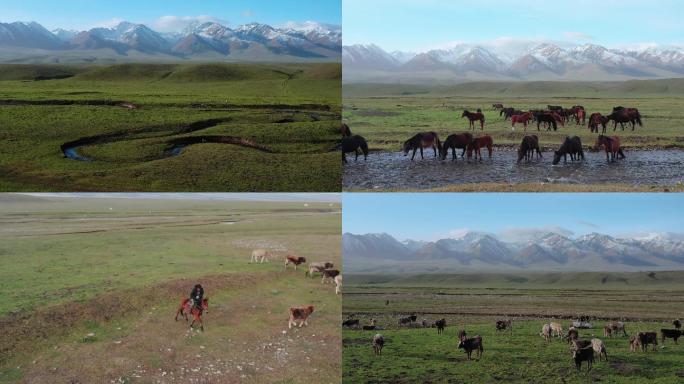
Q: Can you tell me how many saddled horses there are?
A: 1